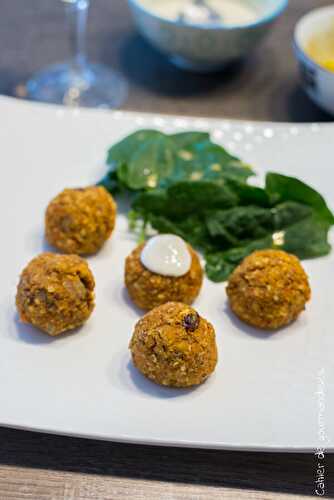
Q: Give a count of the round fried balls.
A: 5